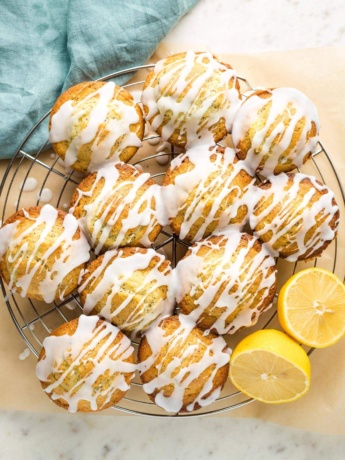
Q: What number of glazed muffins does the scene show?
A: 11